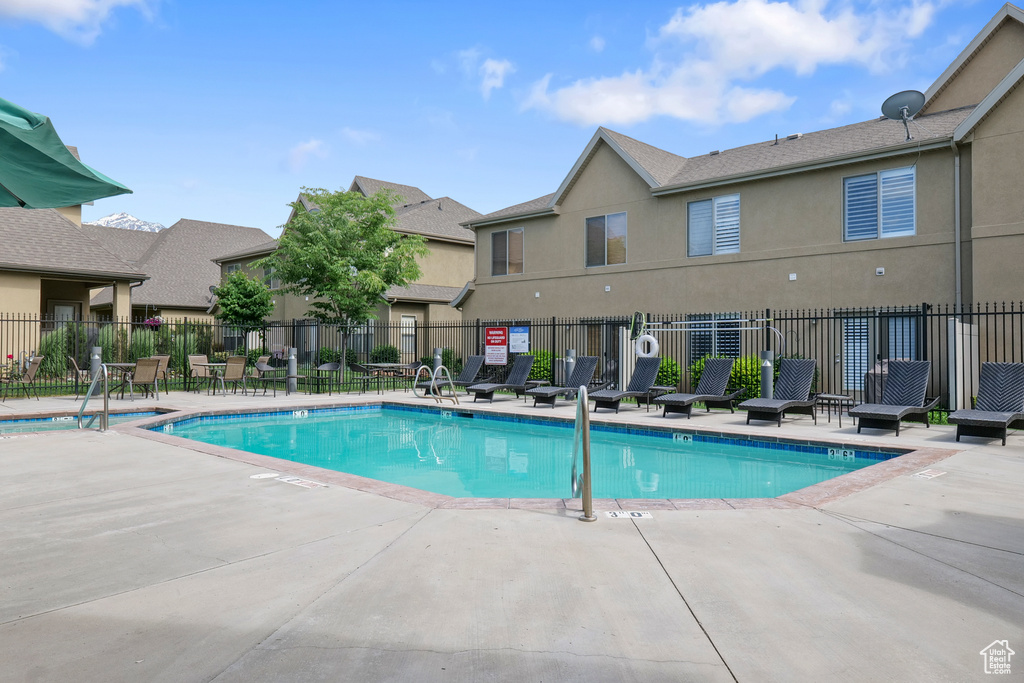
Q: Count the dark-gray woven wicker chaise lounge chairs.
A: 8